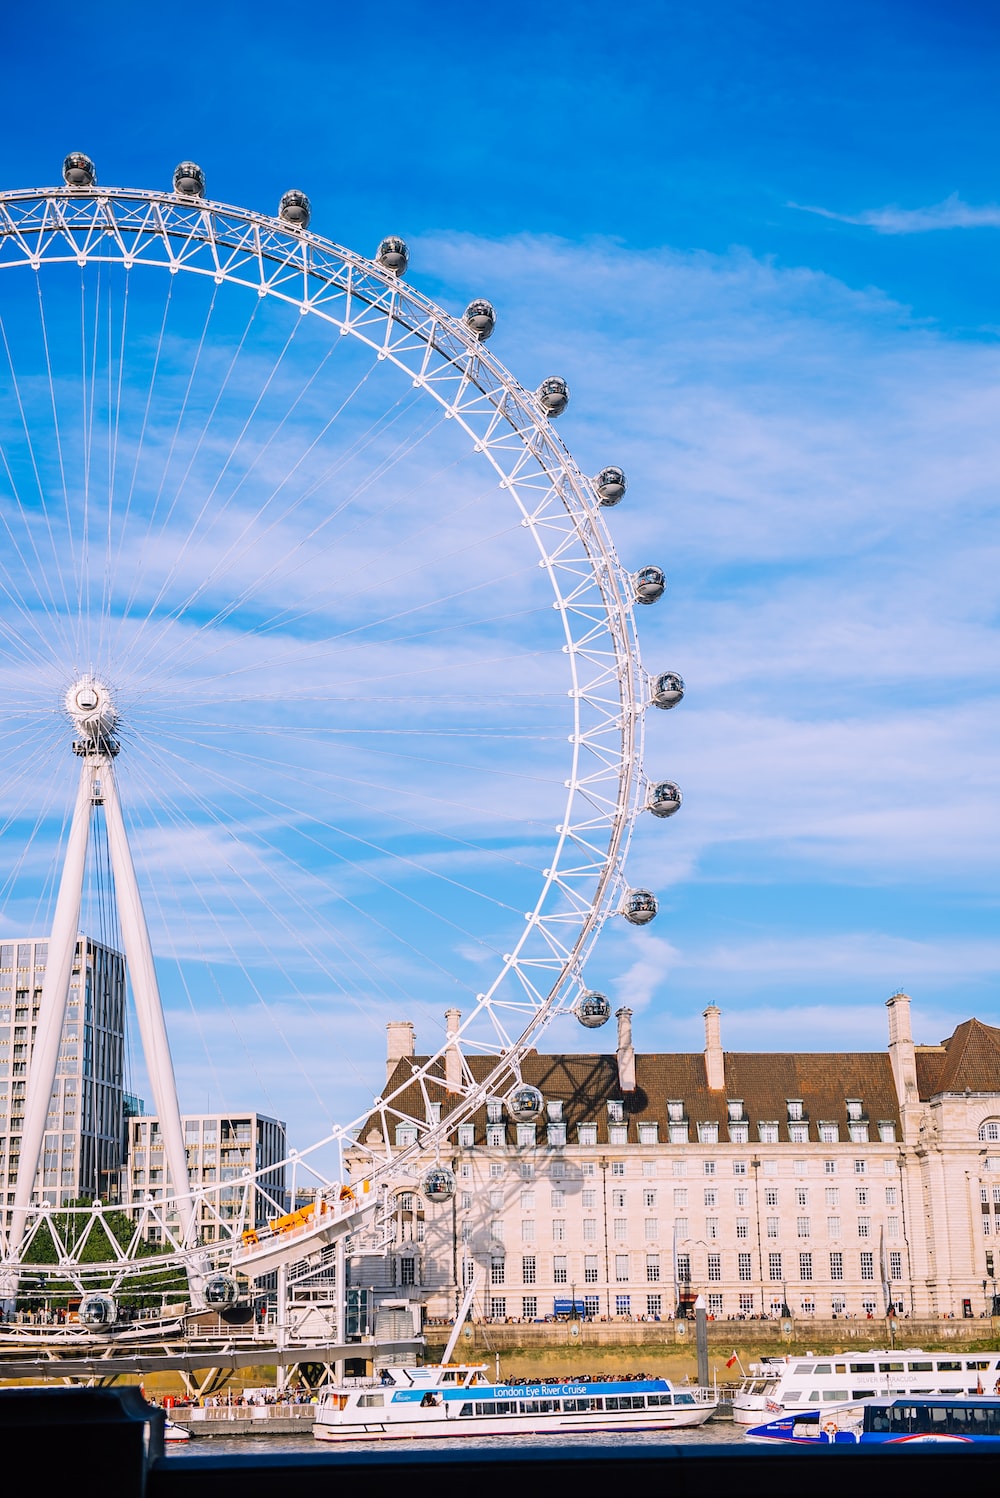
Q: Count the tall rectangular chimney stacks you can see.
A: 5